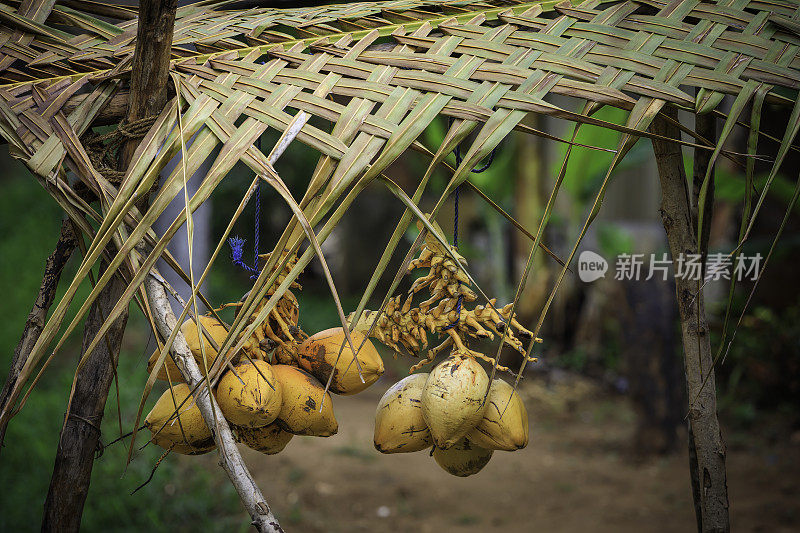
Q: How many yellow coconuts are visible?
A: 10